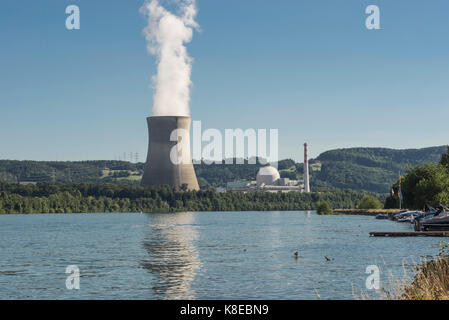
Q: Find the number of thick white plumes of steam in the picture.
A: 1